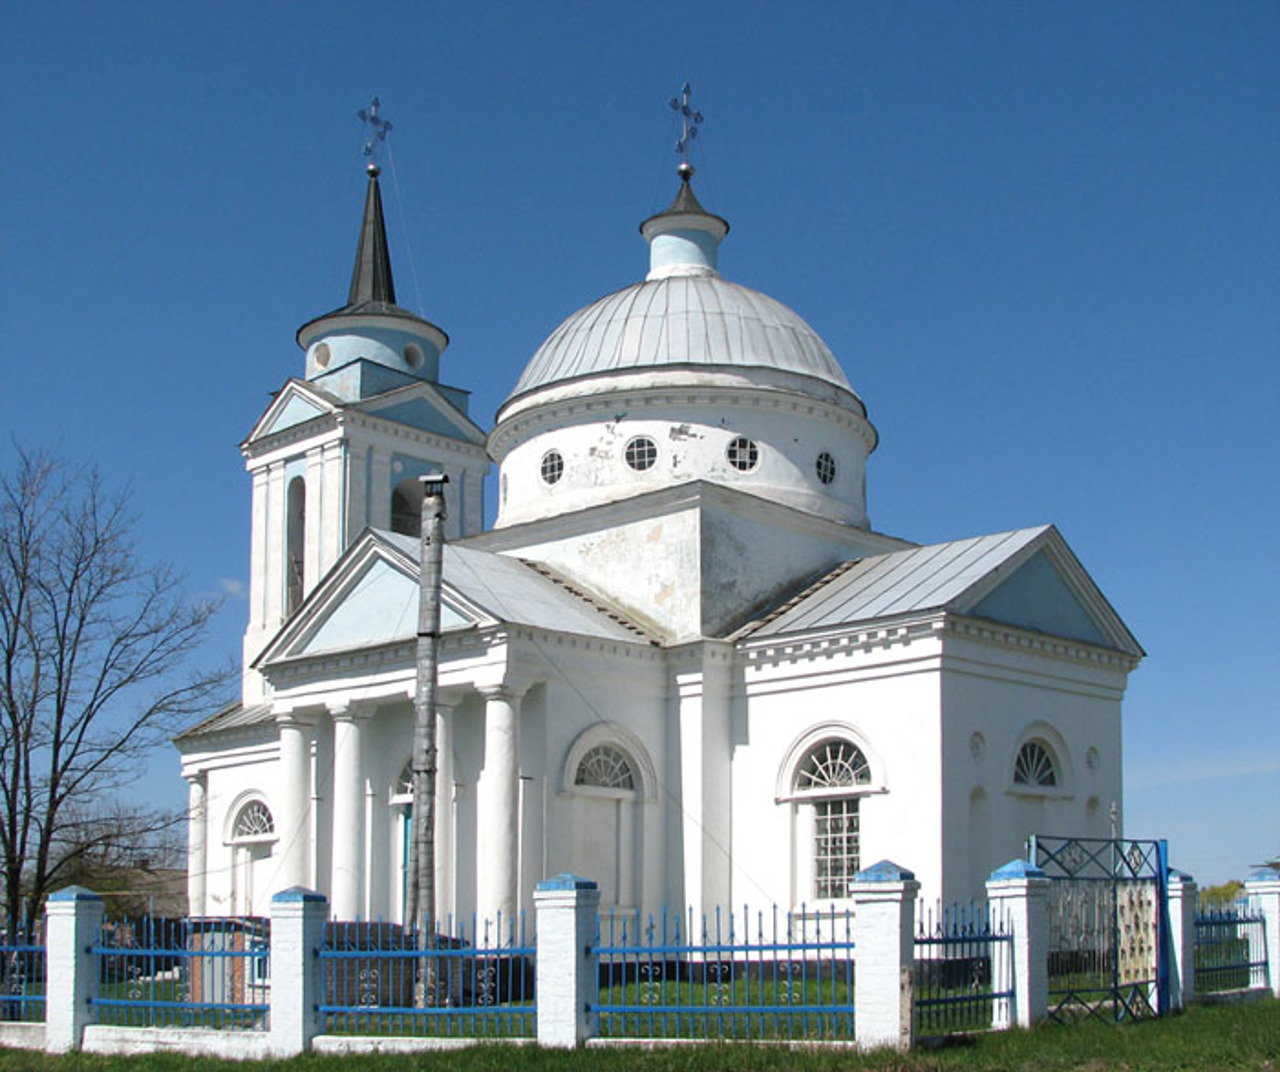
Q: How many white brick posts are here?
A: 7